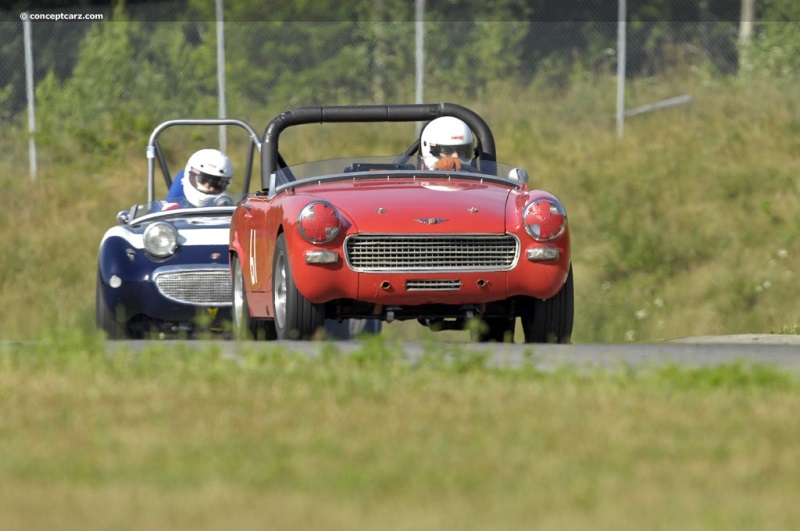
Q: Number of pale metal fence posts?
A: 4